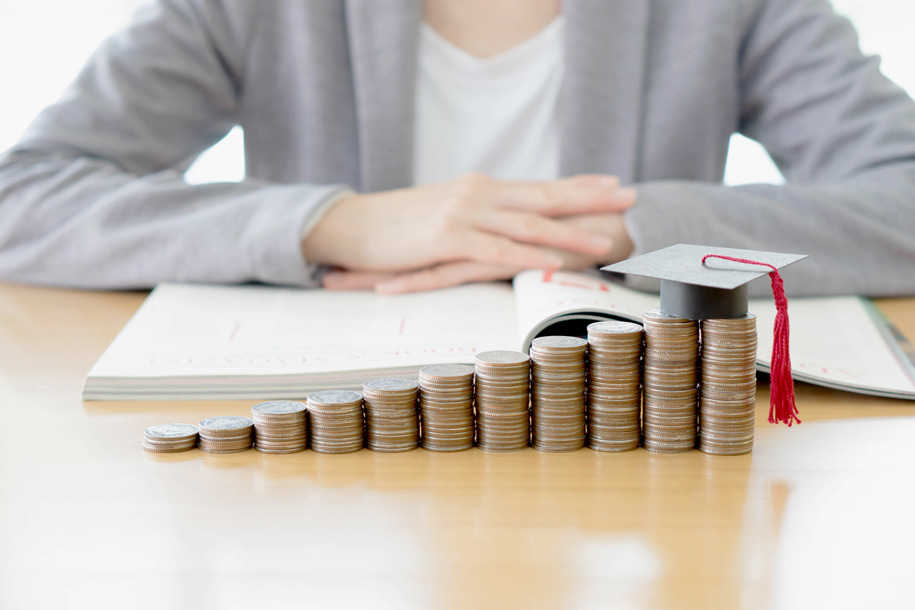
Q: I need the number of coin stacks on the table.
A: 11